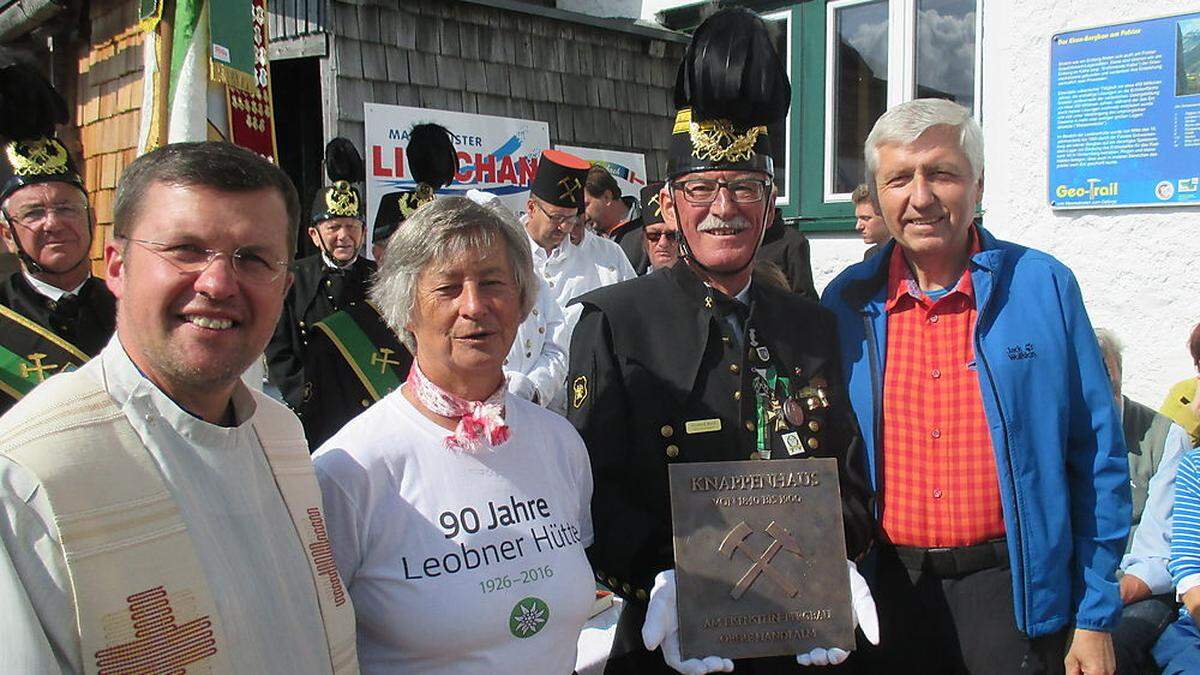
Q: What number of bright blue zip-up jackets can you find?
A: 1